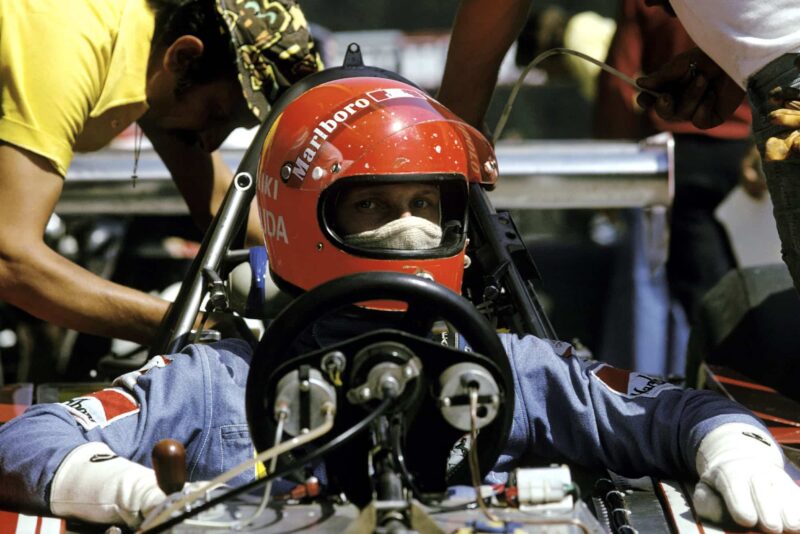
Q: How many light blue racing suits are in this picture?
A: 1